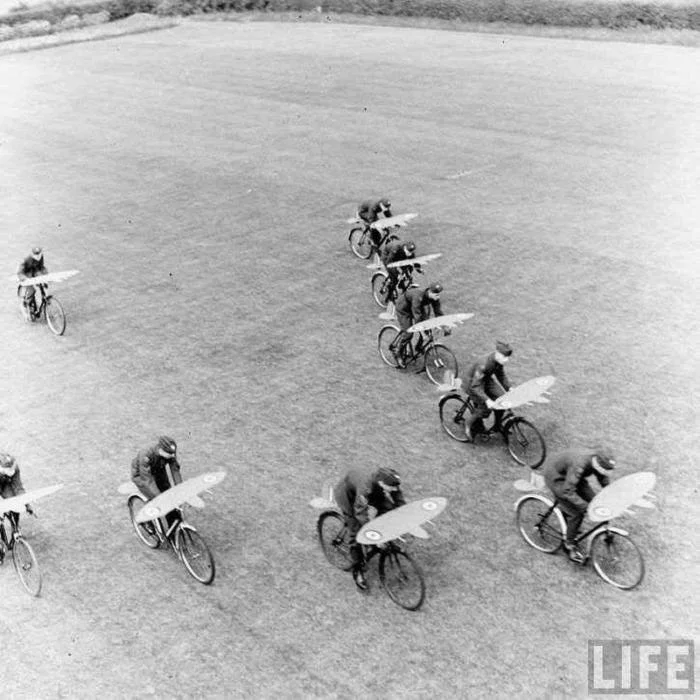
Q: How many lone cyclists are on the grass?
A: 1